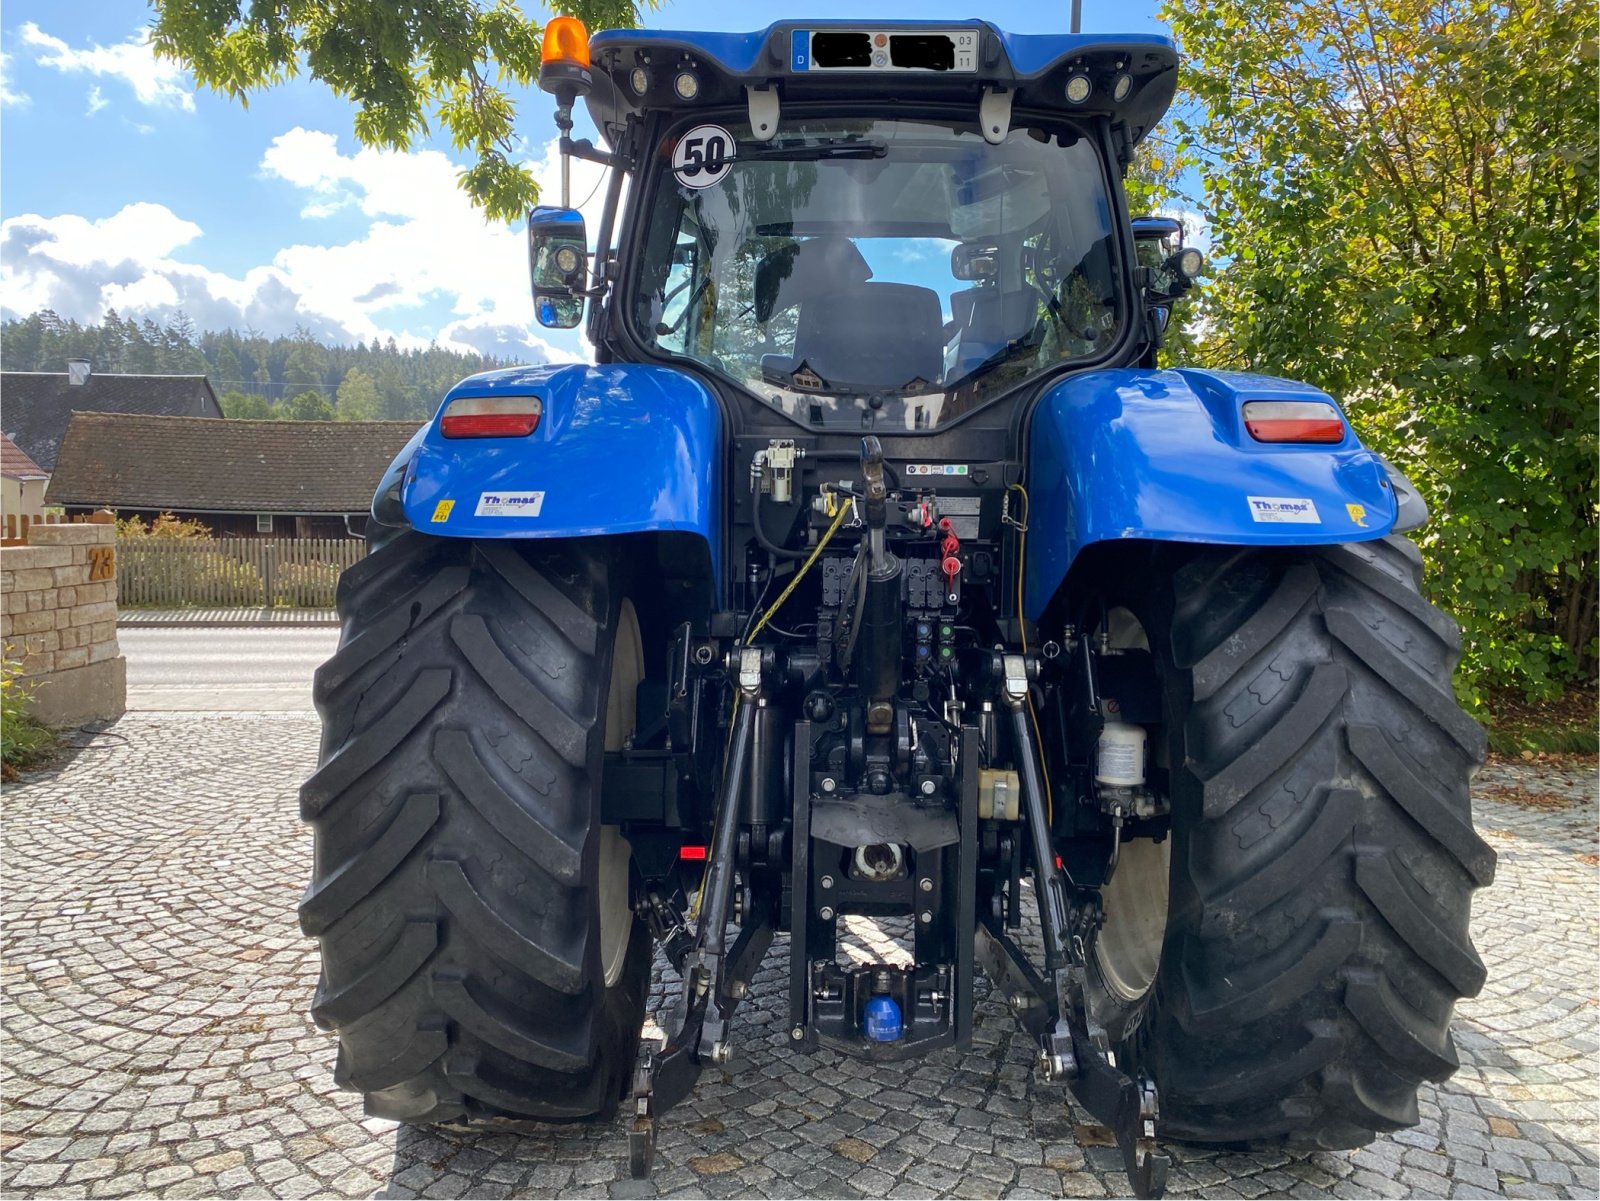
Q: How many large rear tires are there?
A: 2